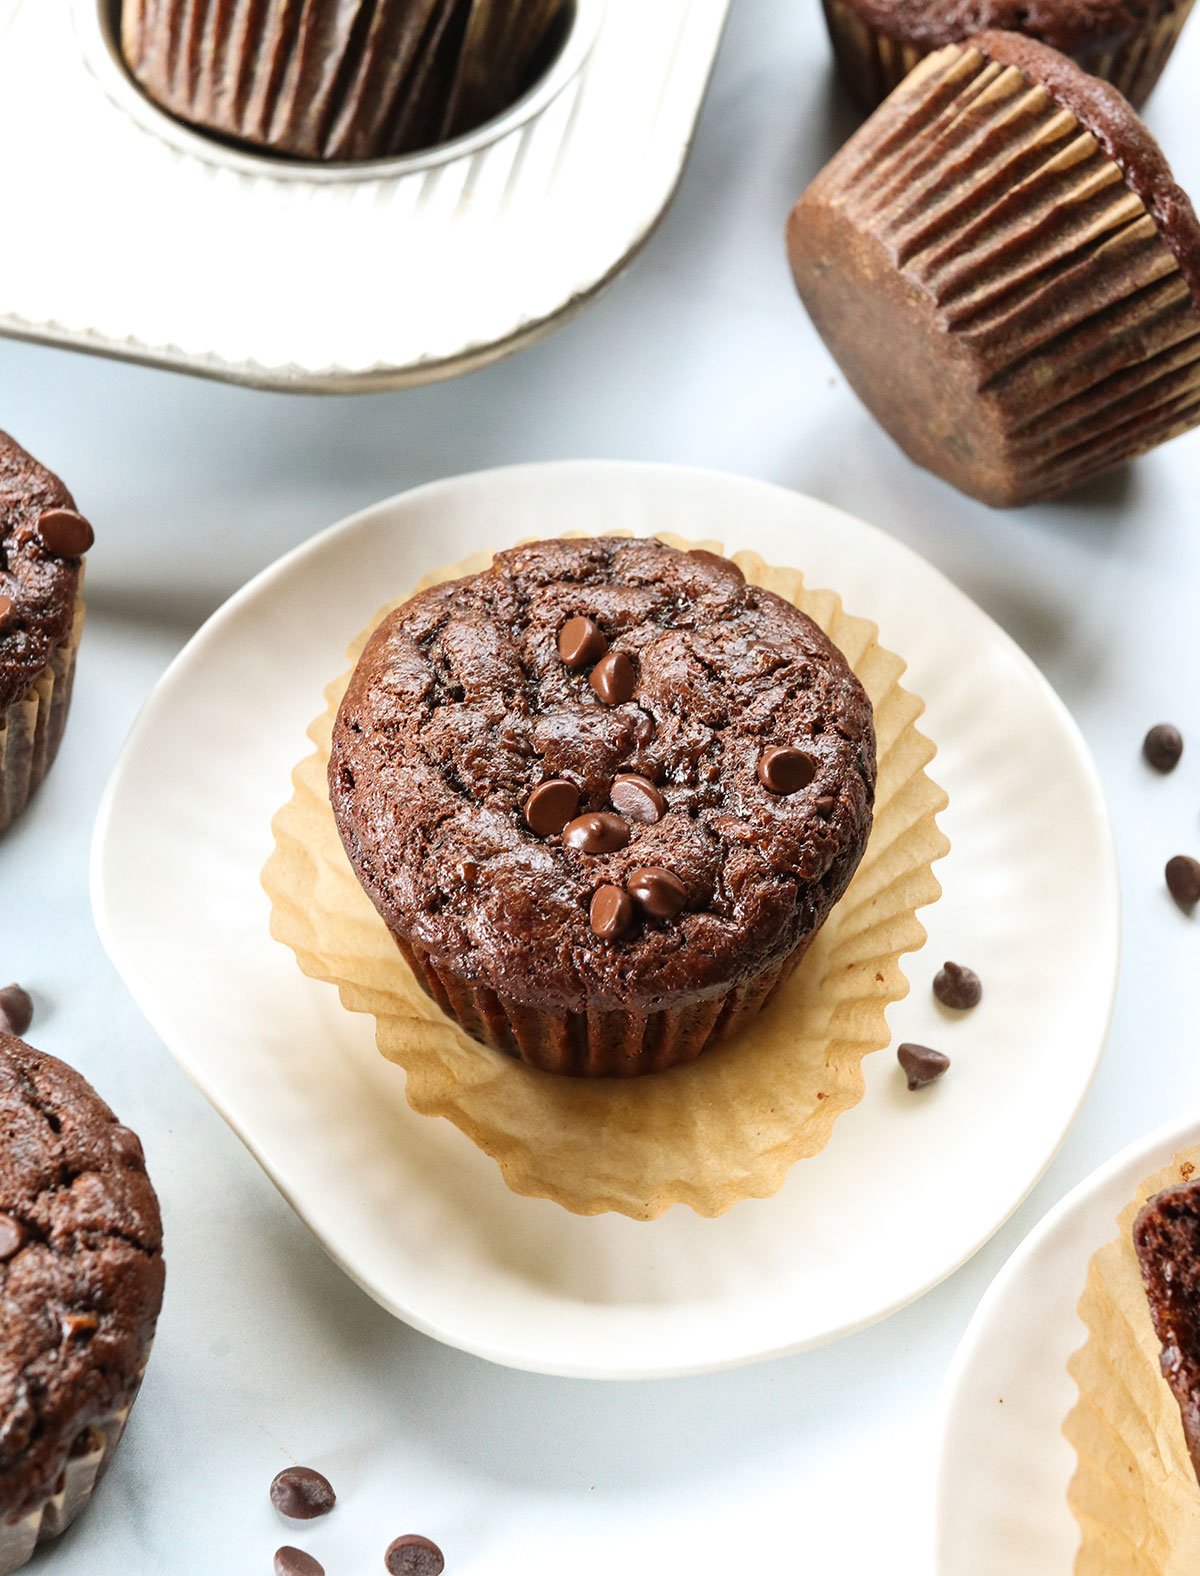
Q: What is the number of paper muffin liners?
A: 7